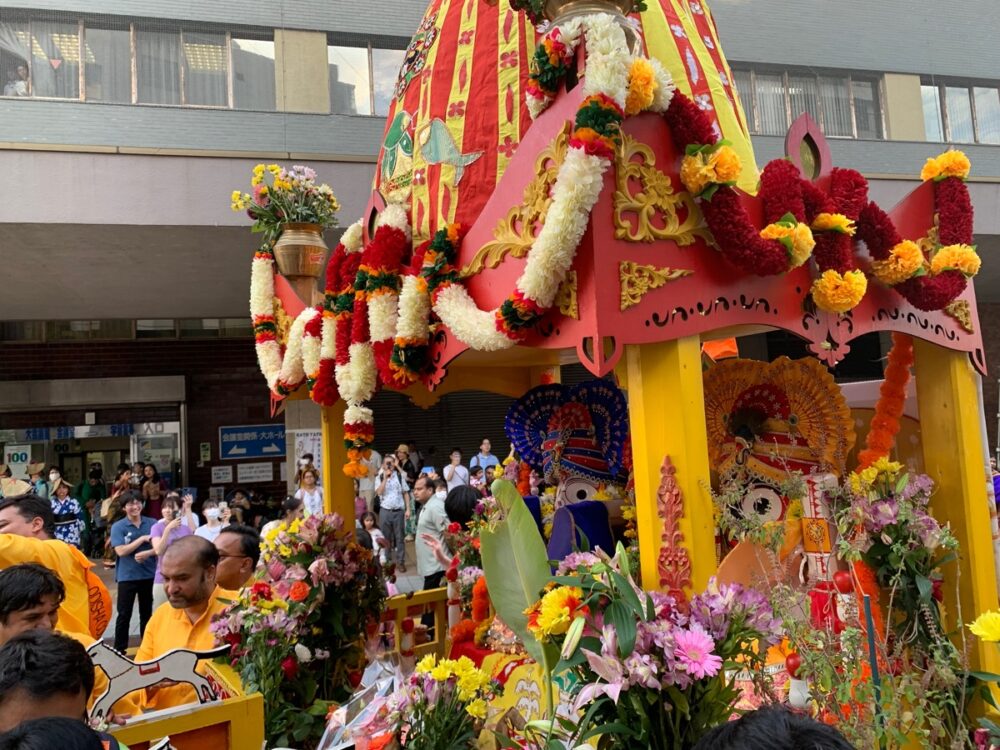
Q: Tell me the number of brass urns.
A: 2